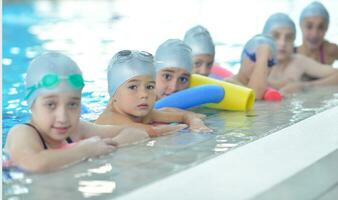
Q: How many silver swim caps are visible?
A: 7